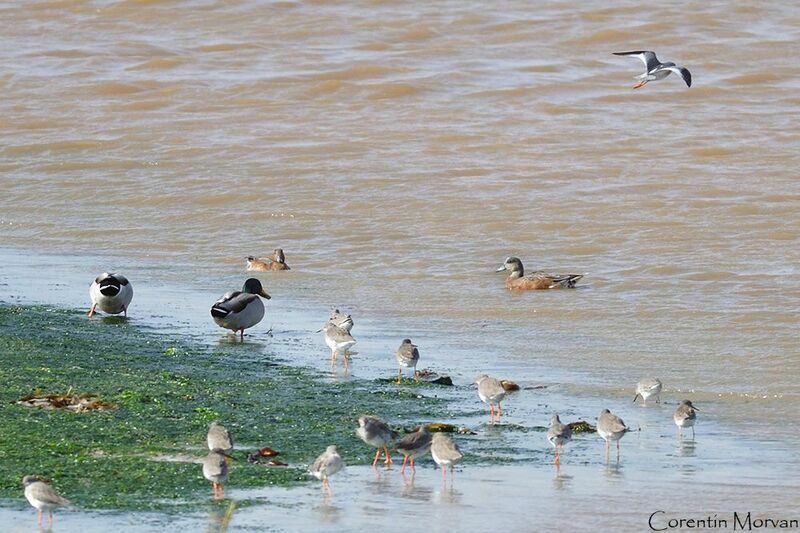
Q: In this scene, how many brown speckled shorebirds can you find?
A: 15